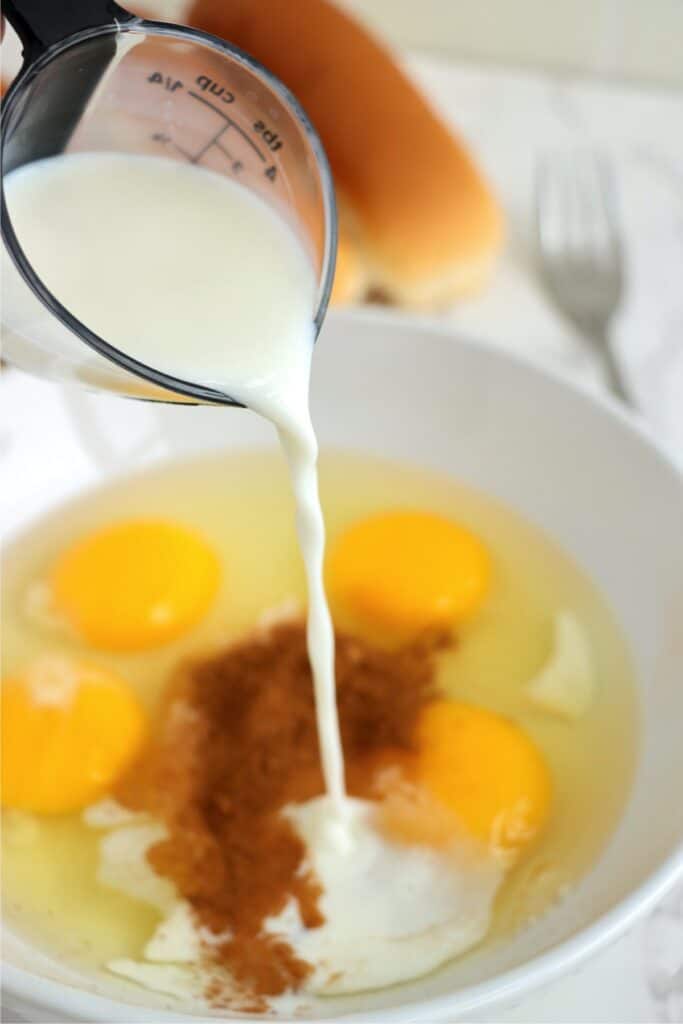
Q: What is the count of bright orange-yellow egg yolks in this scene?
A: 4